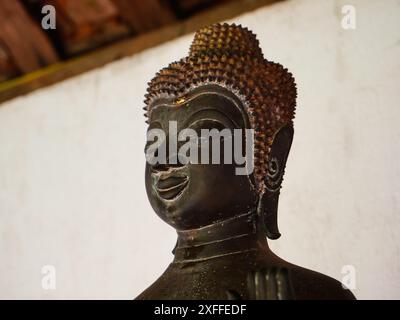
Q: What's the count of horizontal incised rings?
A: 3